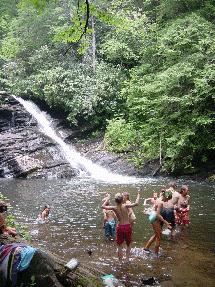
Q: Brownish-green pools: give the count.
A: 1